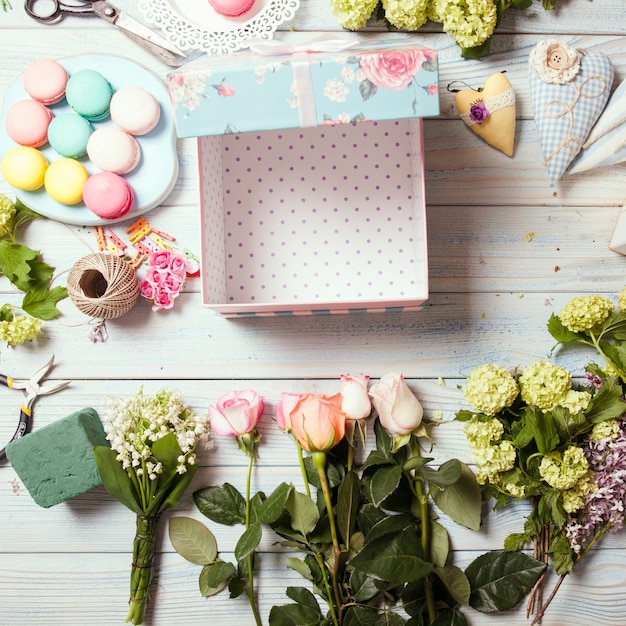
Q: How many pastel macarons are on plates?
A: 10